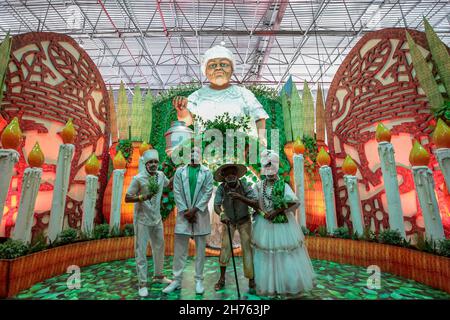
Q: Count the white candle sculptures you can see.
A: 12